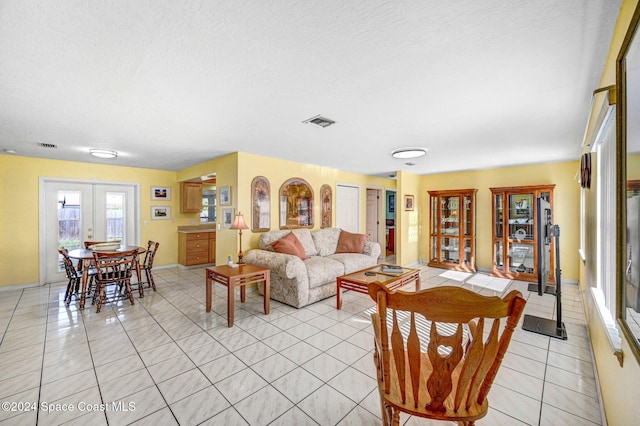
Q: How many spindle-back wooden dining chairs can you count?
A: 4